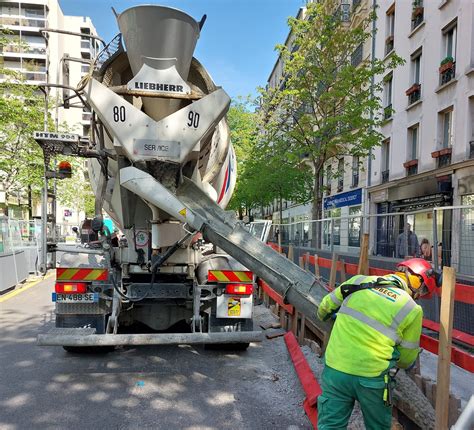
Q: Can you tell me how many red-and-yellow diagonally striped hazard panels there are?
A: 2